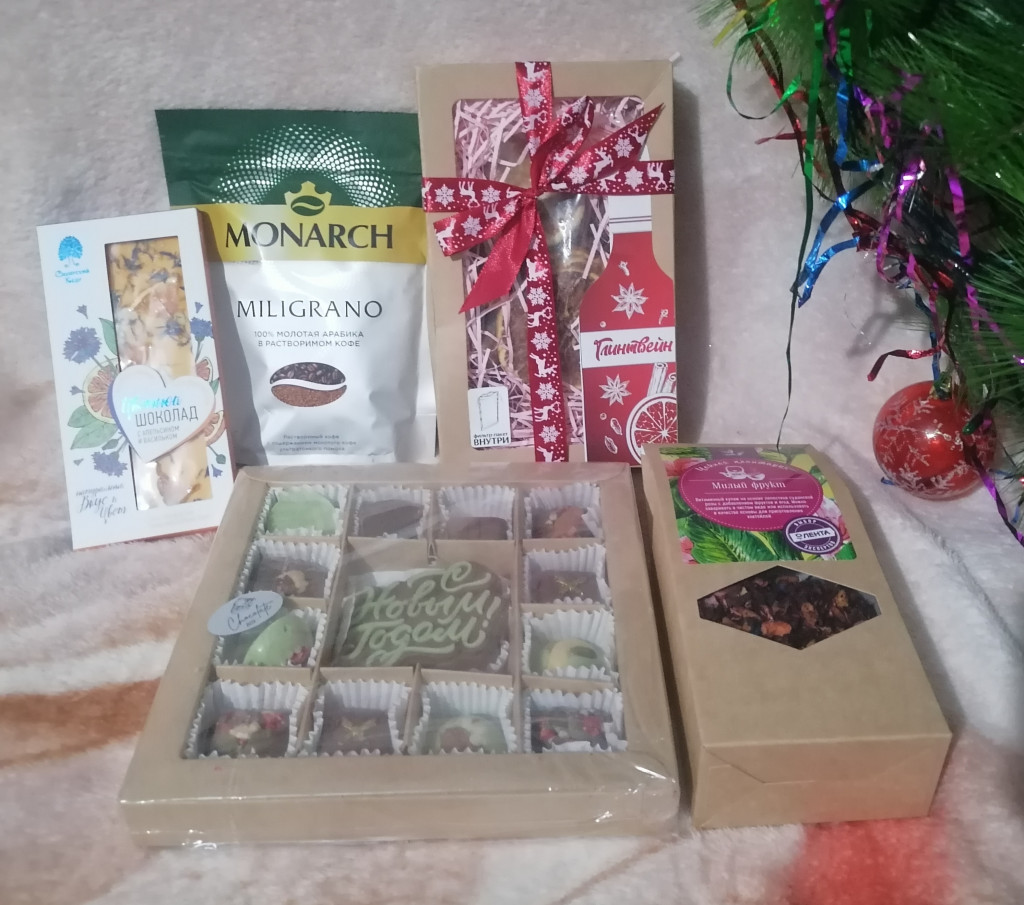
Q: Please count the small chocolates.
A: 12